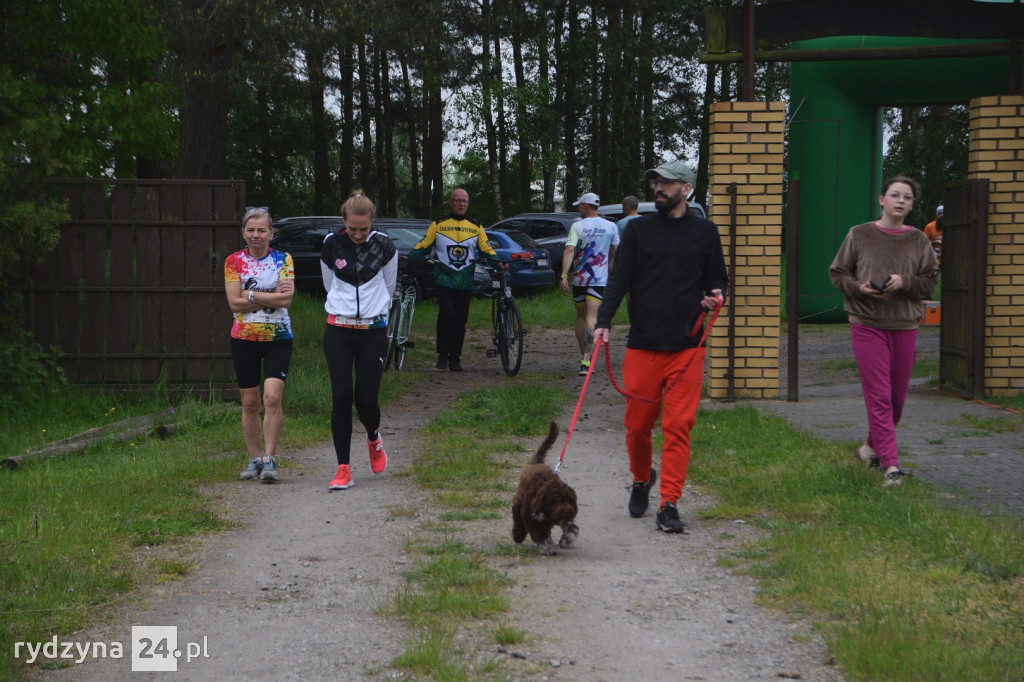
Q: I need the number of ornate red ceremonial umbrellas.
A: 0